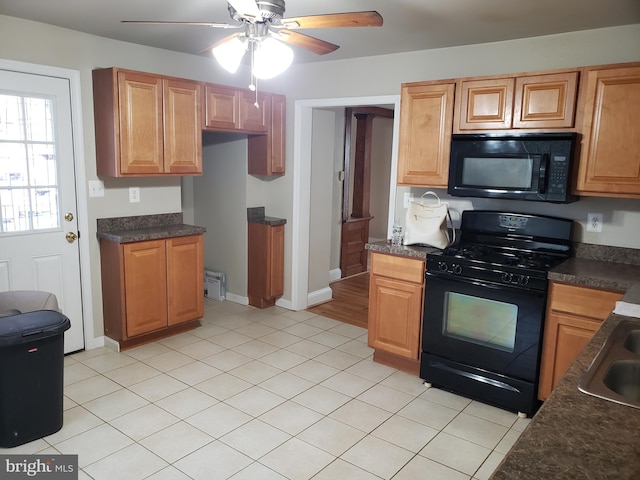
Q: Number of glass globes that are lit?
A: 2